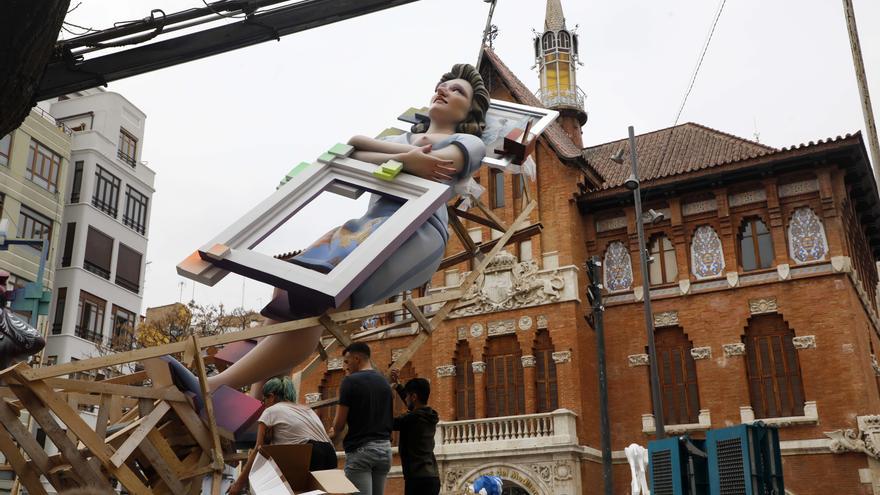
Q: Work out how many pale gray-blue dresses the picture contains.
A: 1